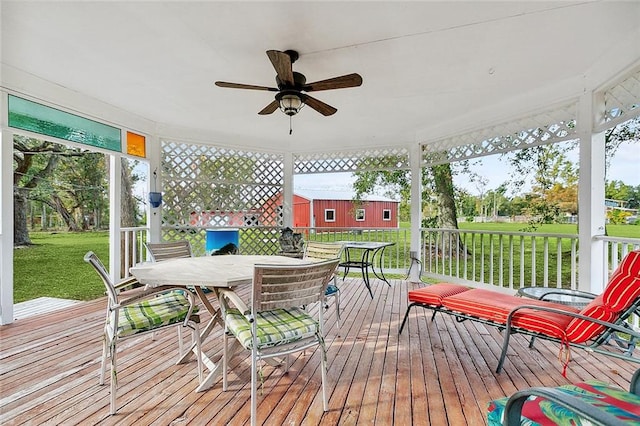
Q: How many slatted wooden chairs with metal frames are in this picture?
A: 4